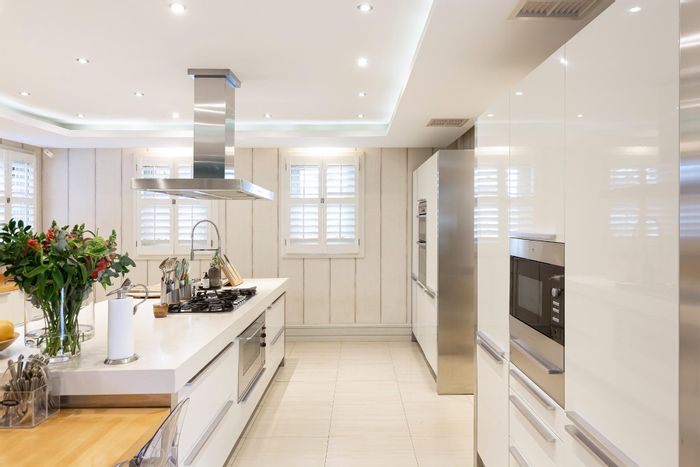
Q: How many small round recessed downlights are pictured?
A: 11